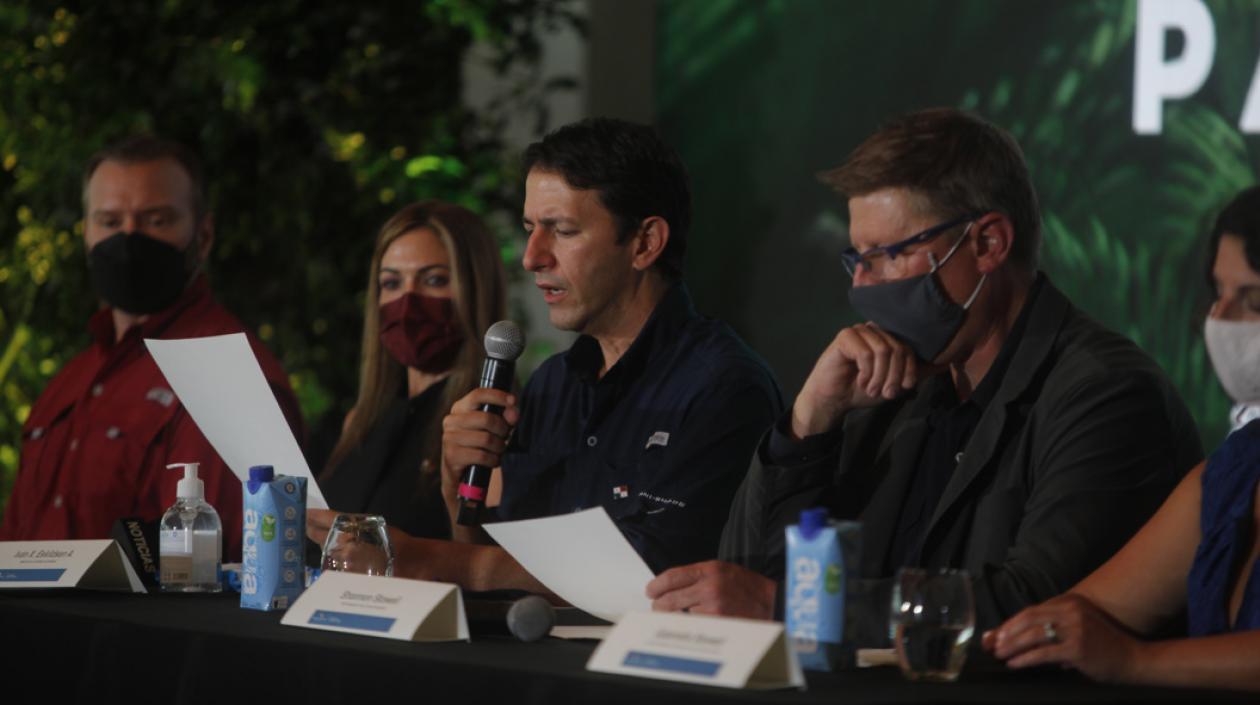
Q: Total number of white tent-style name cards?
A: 3